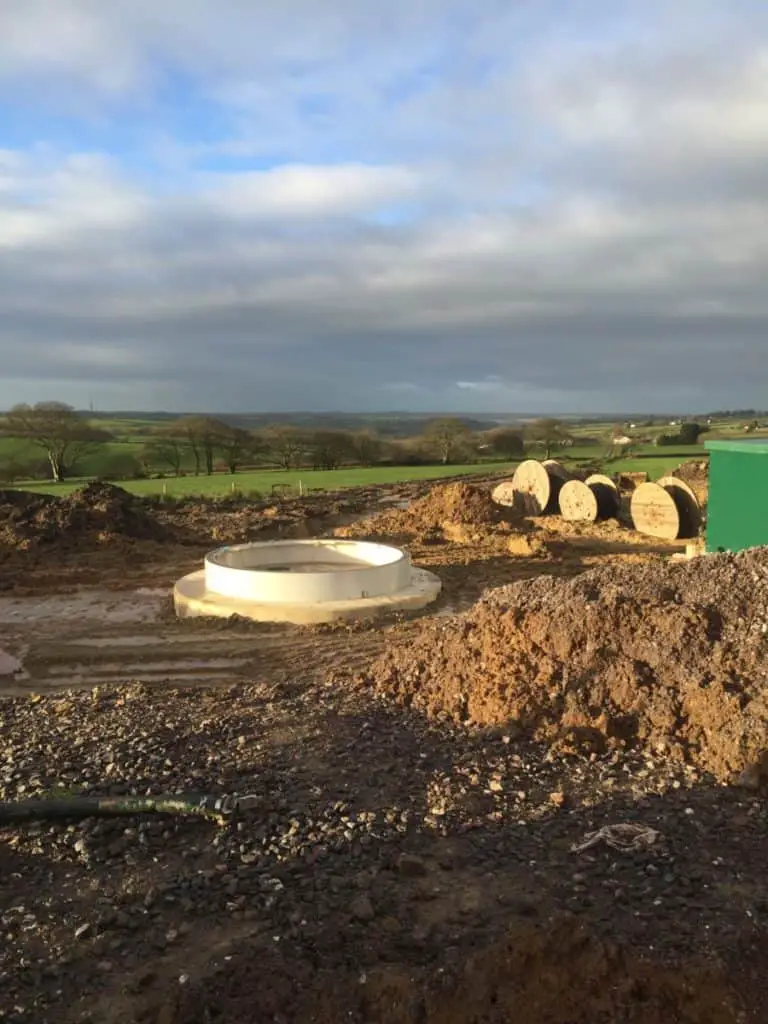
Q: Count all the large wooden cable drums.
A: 4